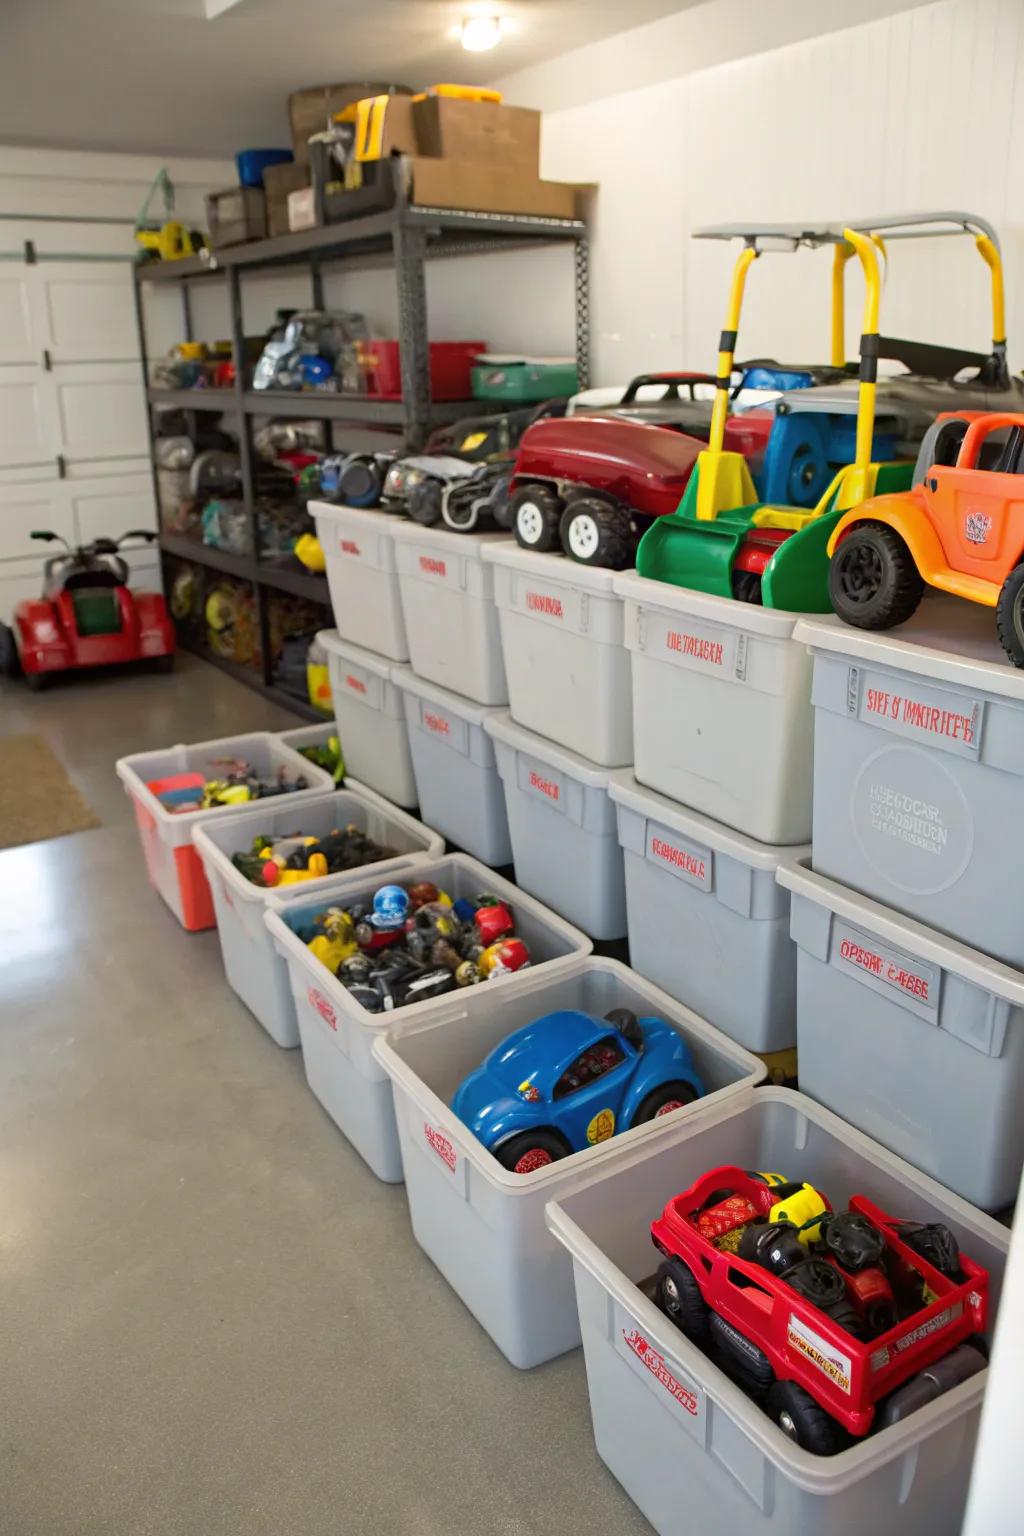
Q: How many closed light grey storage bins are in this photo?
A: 10